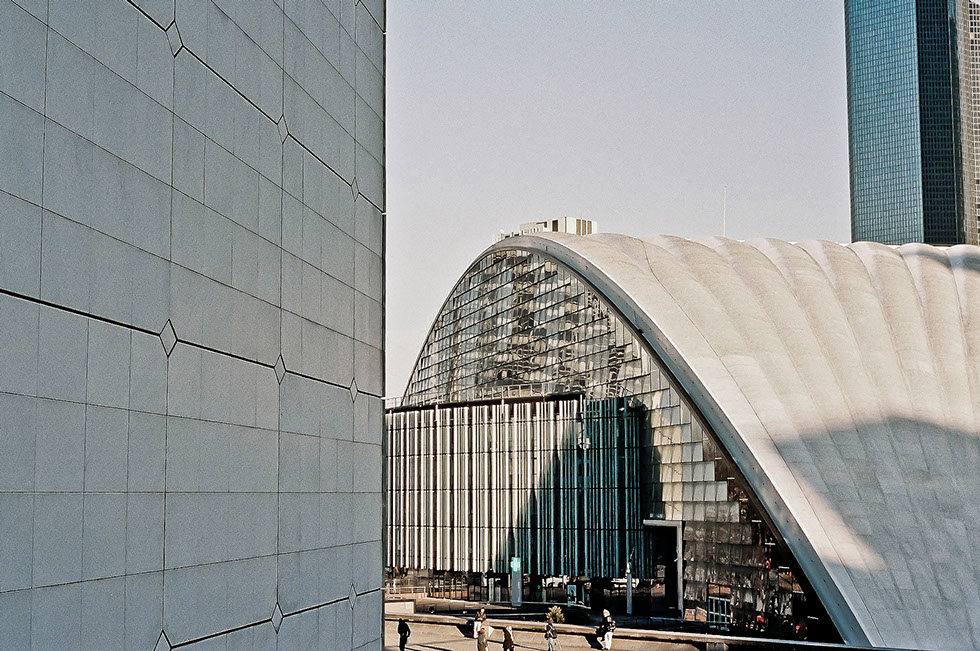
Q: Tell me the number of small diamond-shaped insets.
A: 9